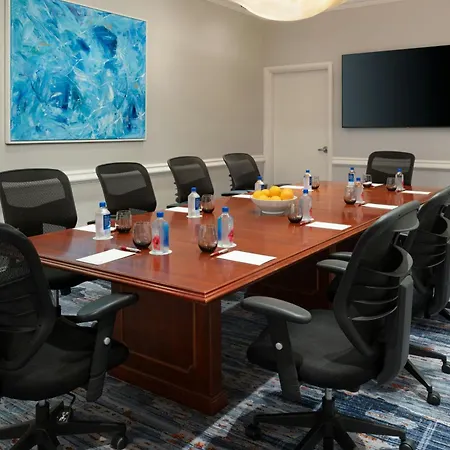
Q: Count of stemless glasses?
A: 9